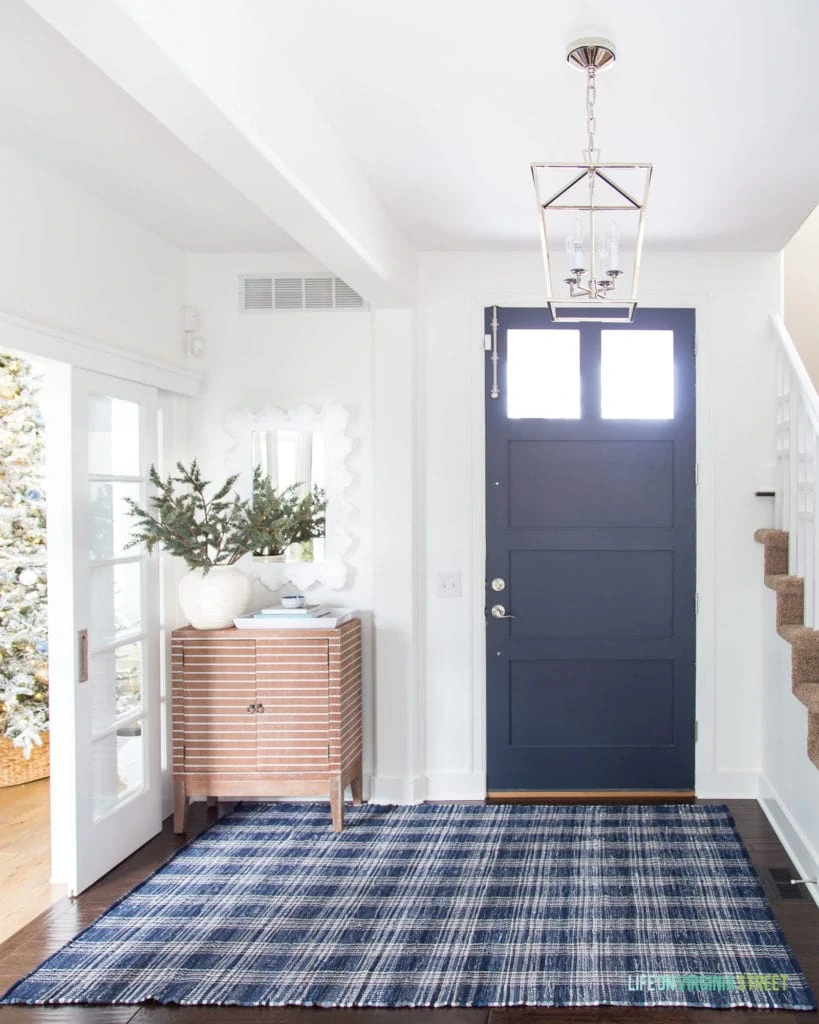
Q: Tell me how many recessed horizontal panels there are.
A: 3